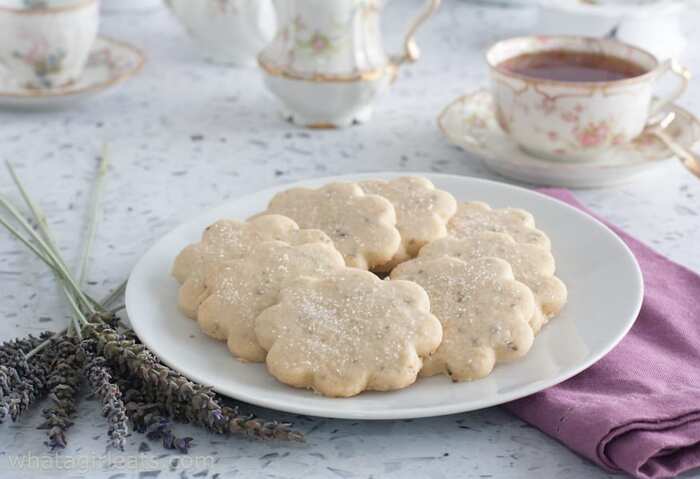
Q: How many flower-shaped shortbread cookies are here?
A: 8